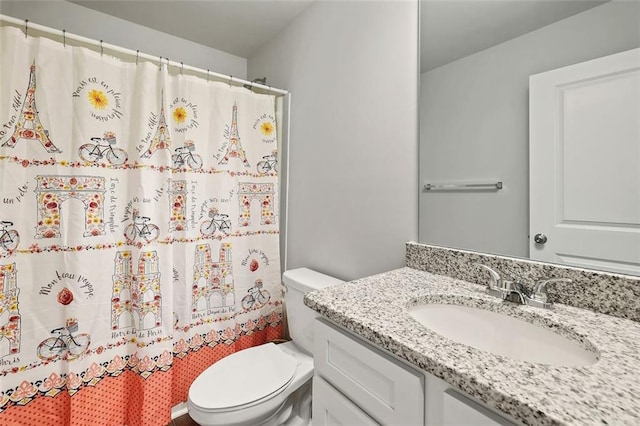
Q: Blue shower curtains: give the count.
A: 0